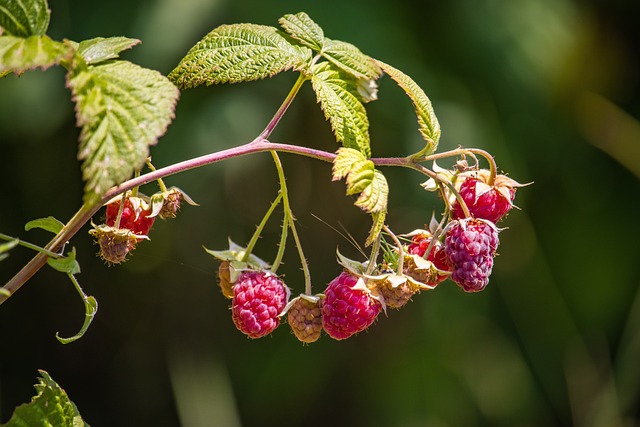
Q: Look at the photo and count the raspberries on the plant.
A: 12